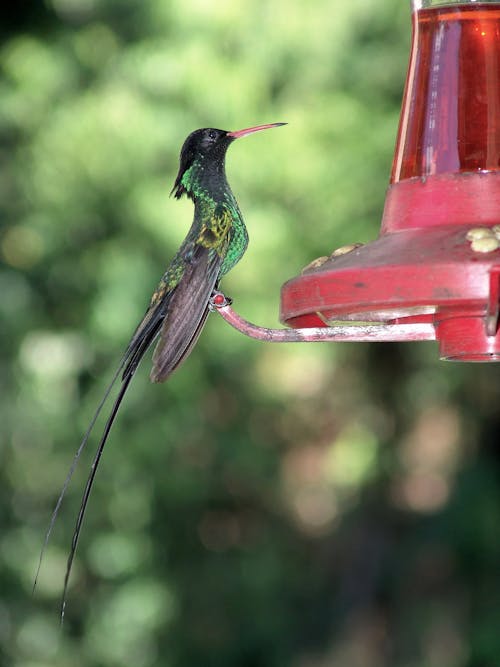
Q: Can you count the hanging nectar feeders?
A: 1